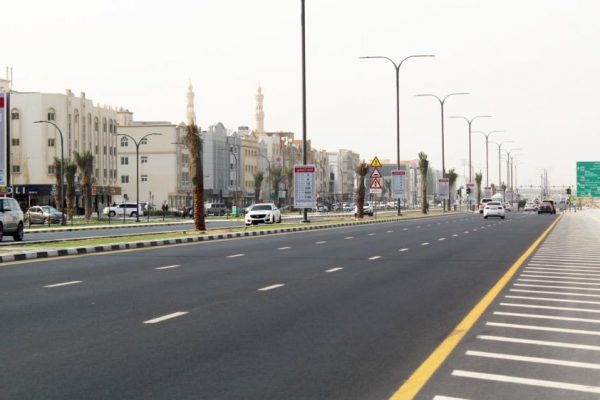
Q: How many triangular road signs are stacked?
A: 3